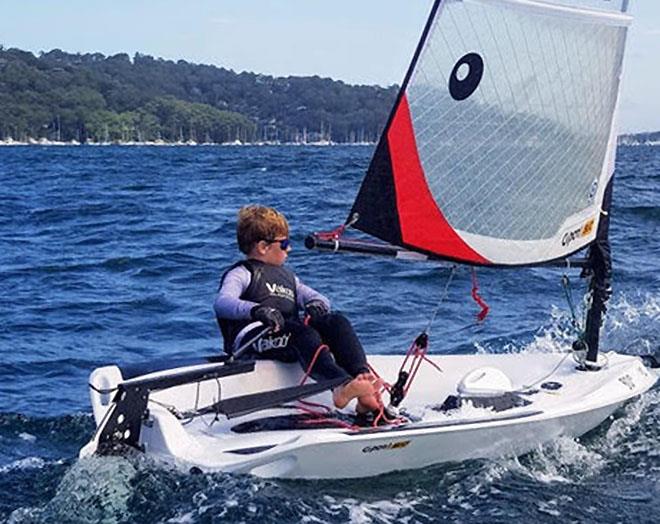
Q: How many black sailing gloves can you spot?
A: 2